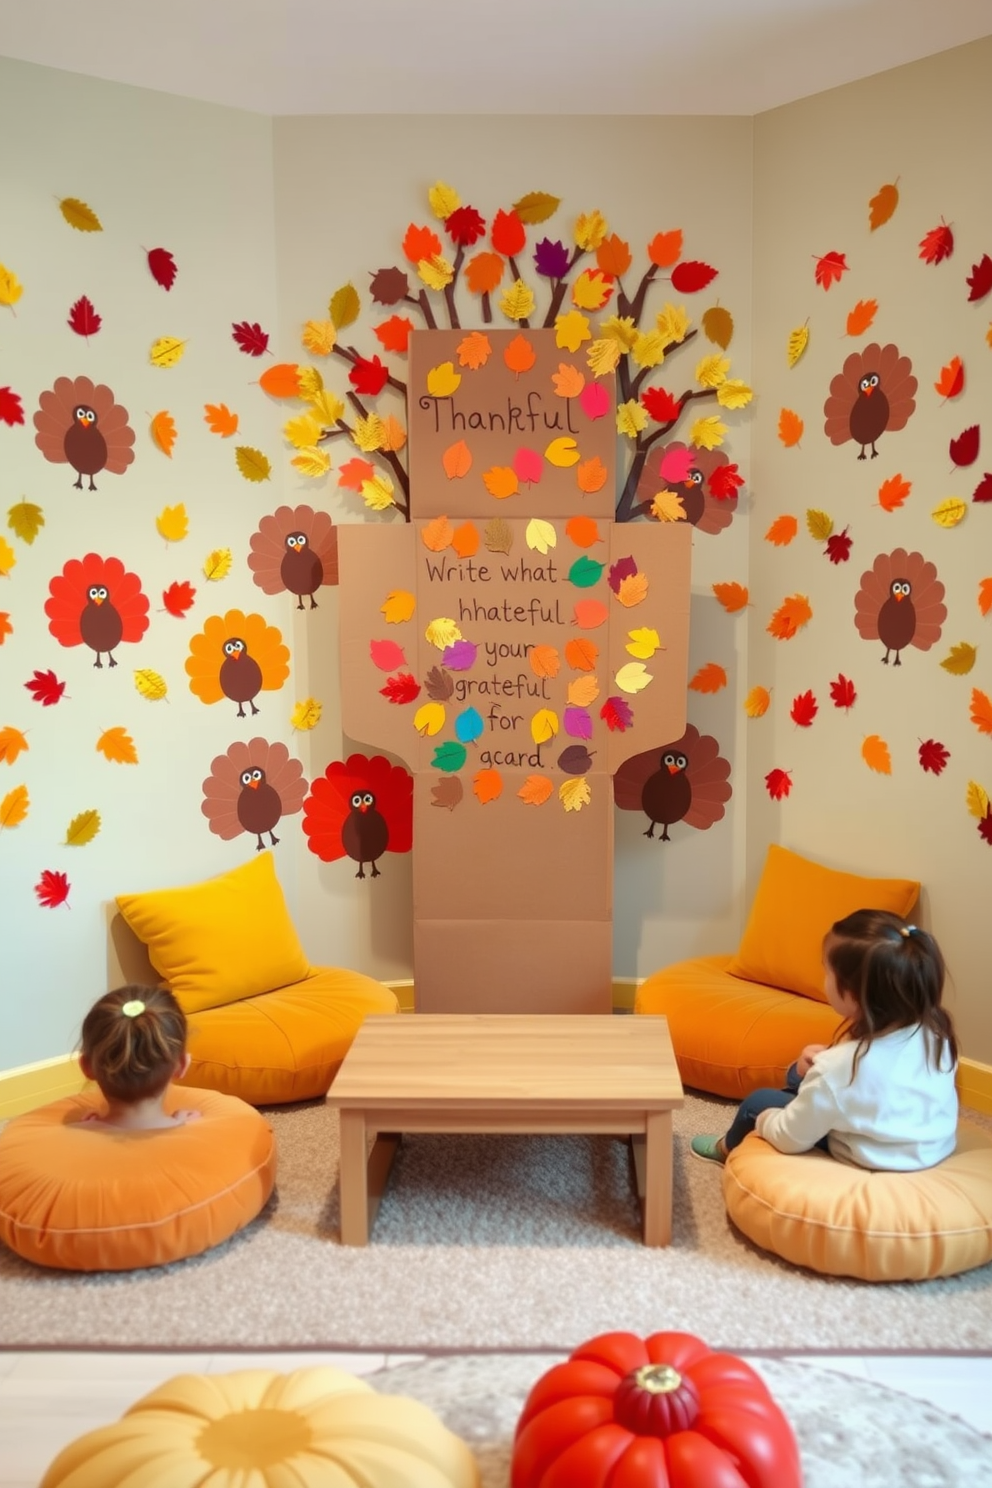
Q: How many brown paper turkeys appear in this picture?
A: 7